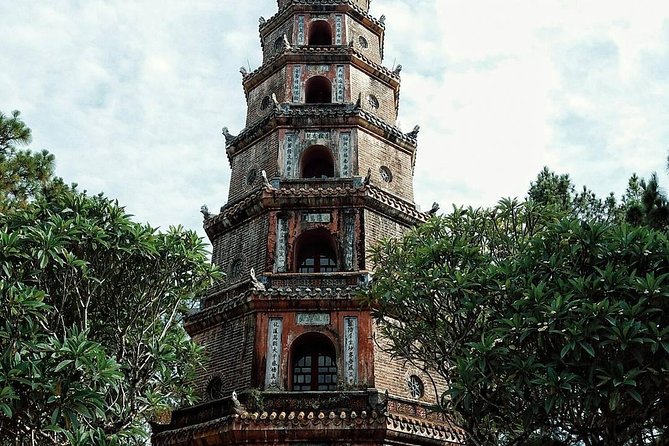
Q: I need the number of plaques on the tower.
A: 15